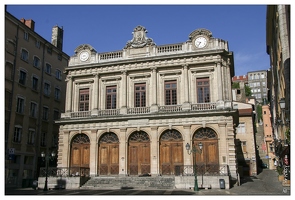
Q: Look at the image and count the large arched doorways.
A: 5